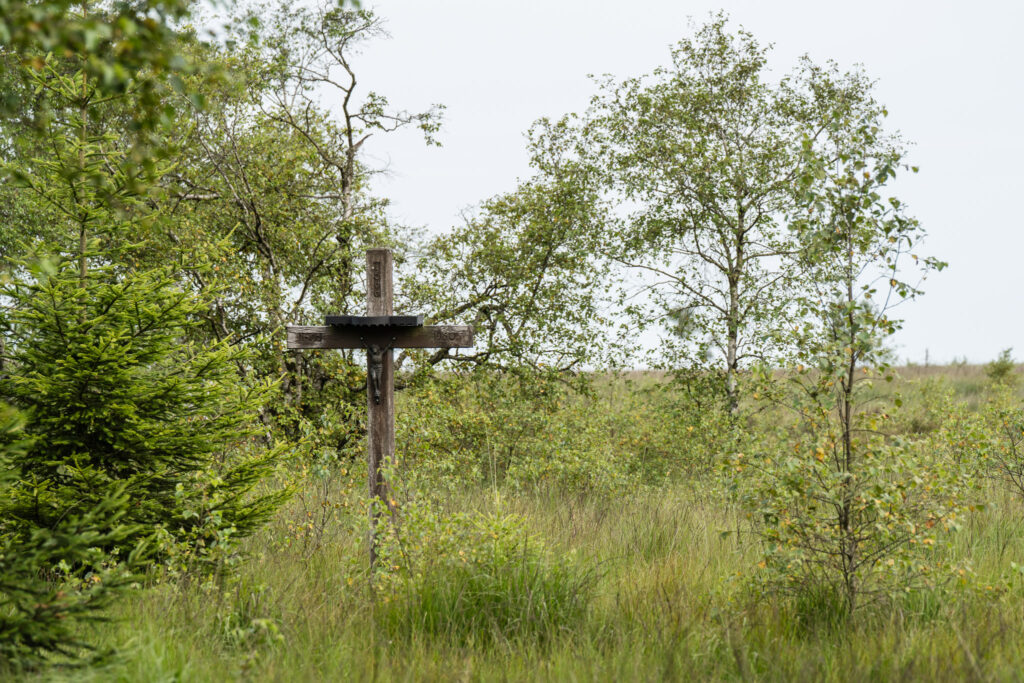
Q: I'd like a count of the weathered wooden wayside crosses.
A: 1